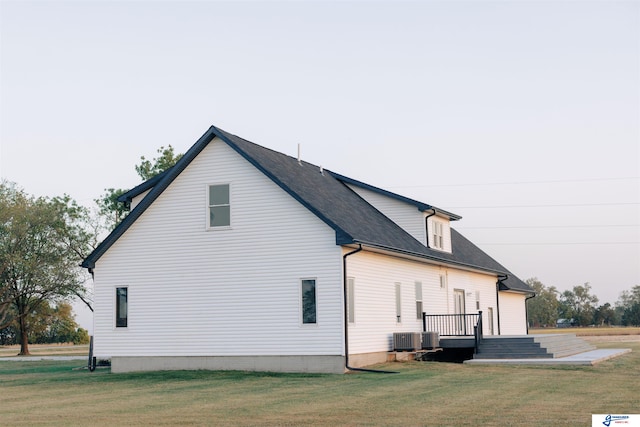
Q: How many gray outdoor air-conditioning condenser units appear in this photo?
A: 2